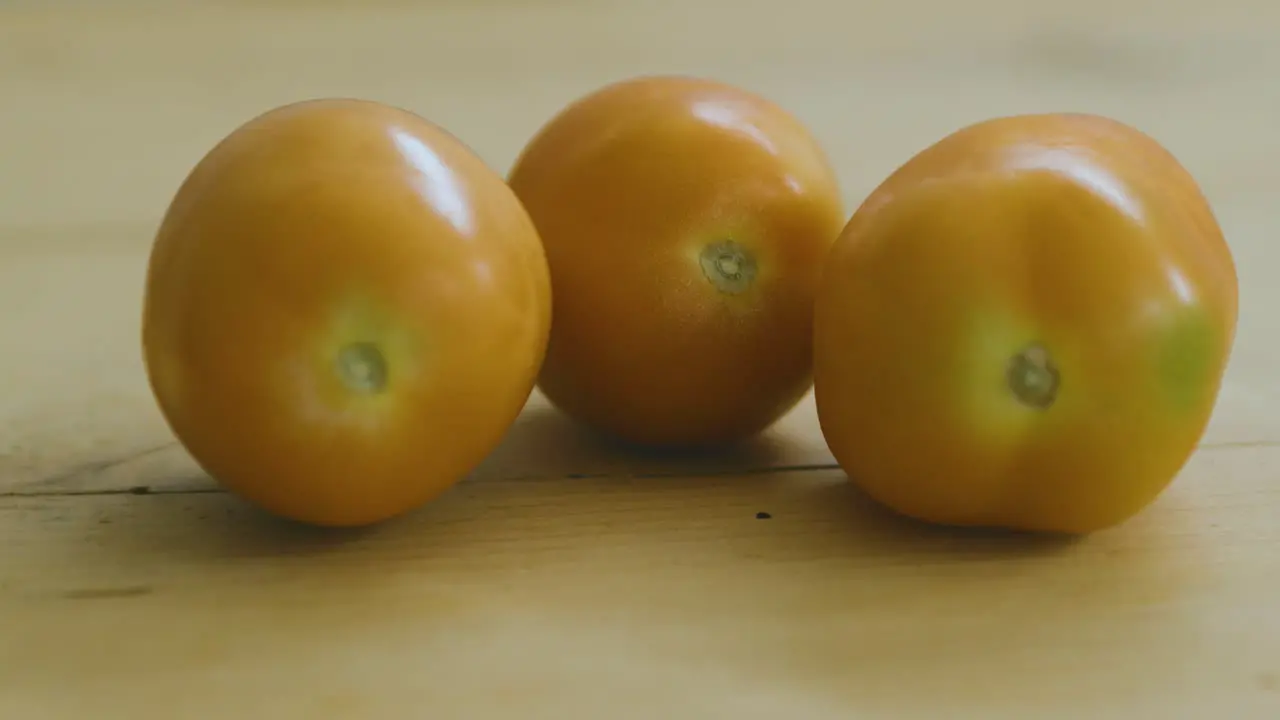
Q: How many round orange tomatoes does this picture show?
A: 3